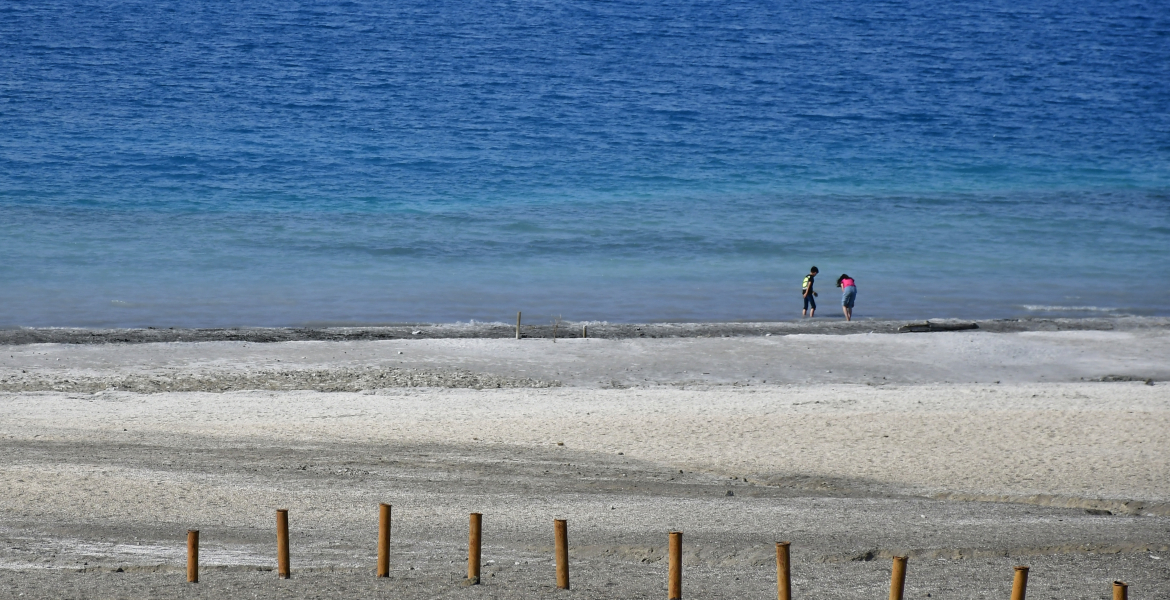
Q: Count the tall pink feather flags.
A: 0